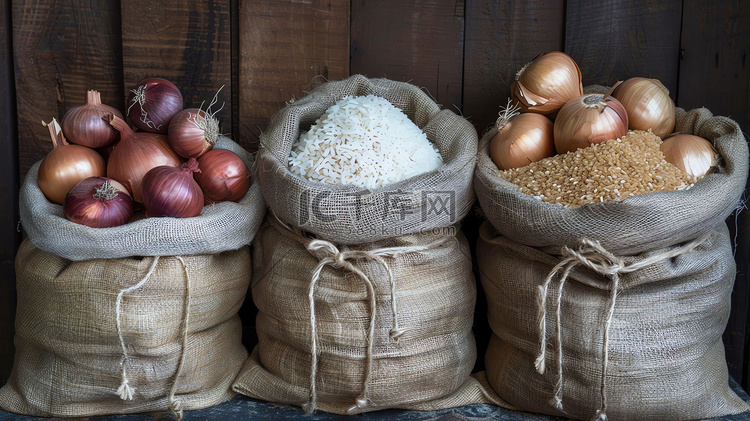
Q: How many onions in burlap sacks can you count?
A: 13